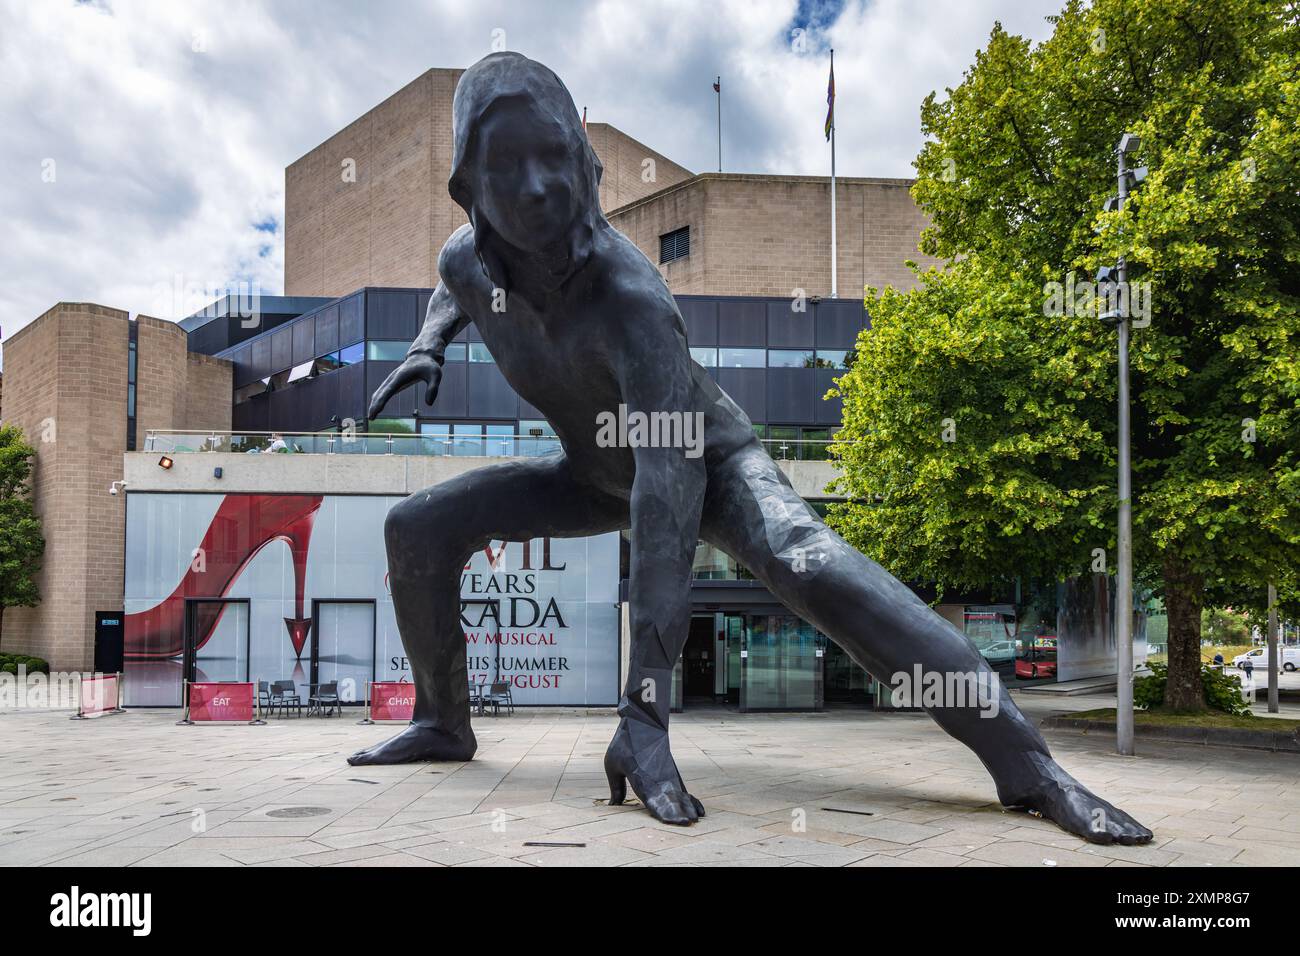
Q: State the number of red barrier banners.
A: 3